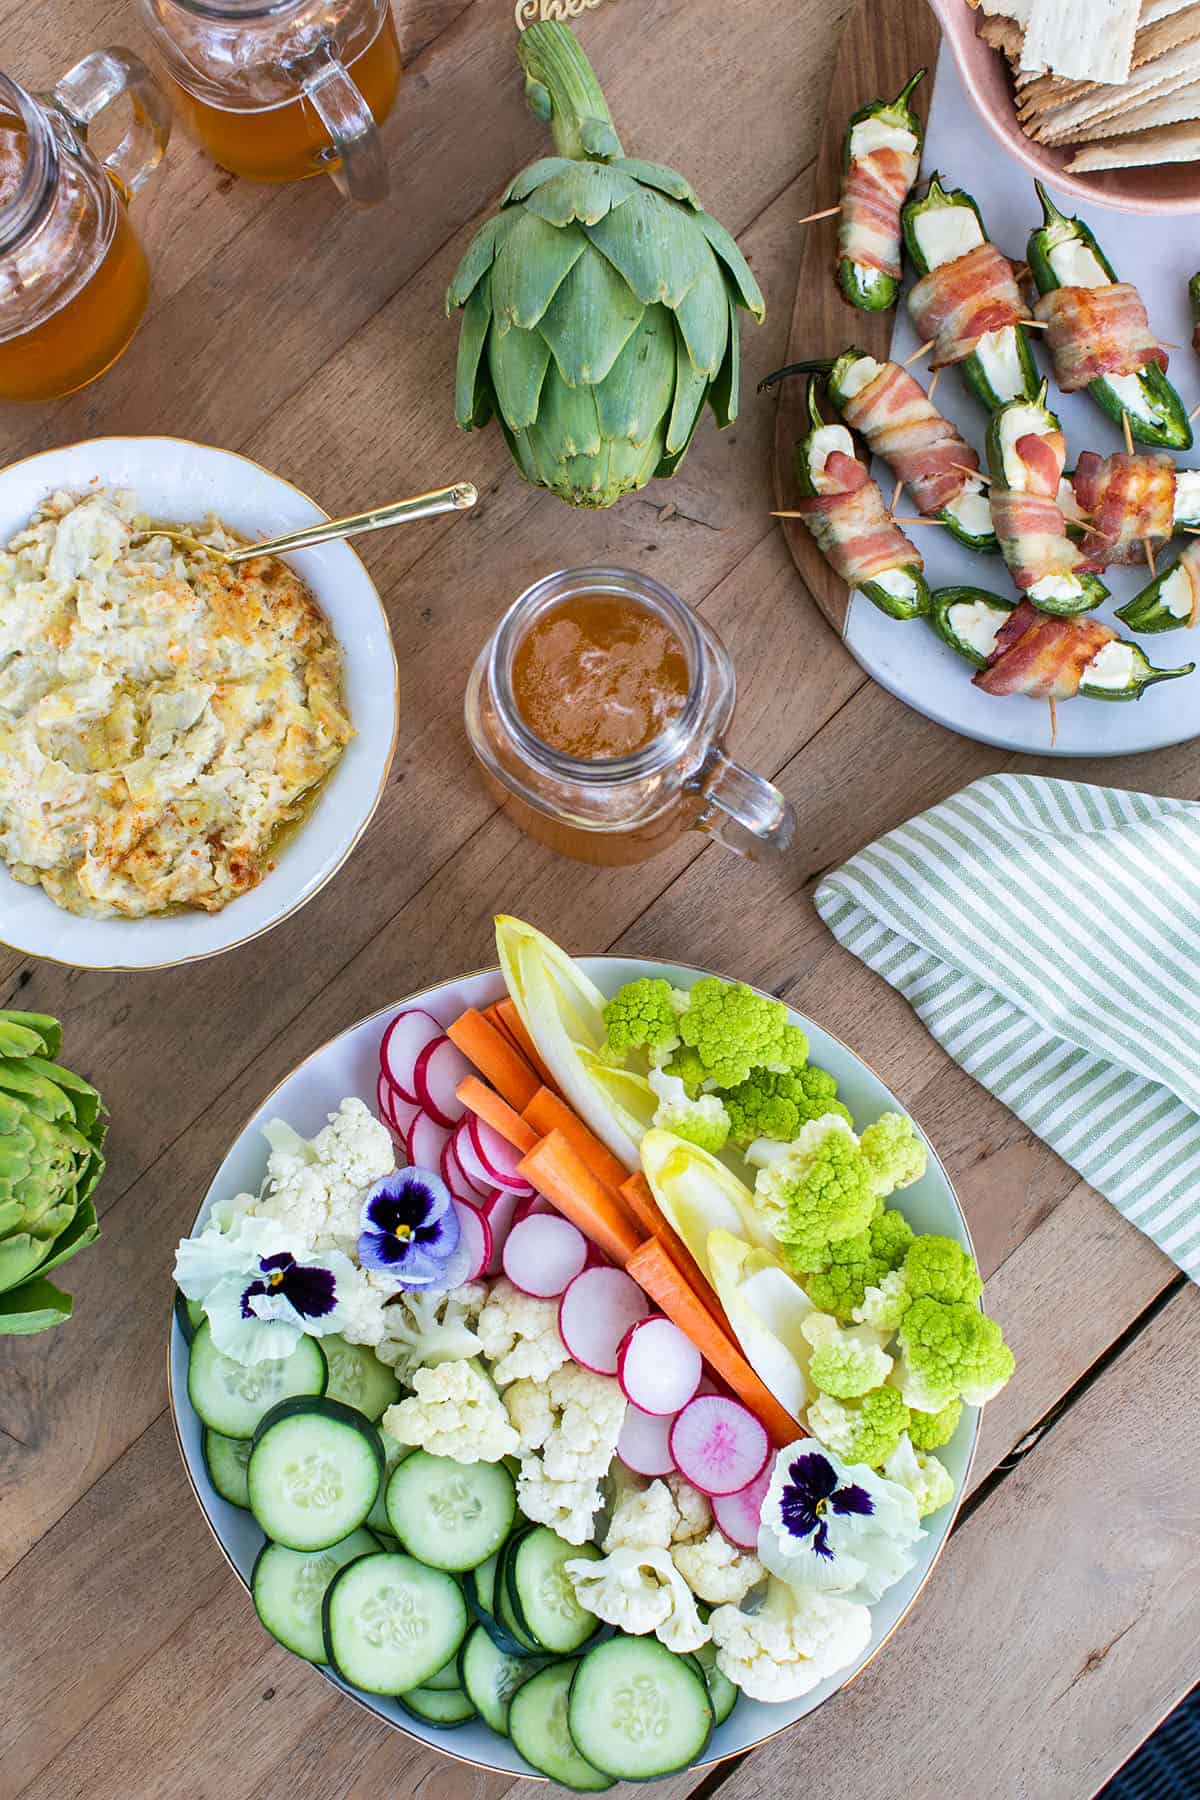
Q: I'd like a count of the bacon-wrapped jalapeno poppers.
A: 10